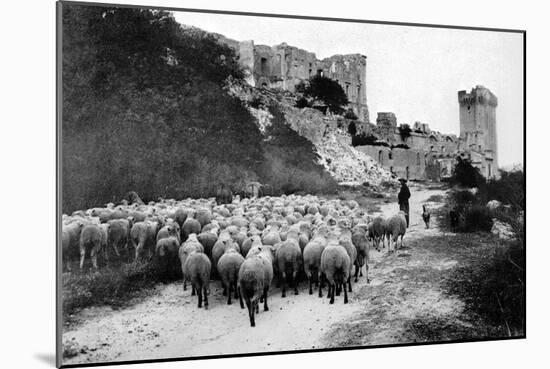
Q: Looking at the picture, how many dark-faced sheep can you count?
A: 0